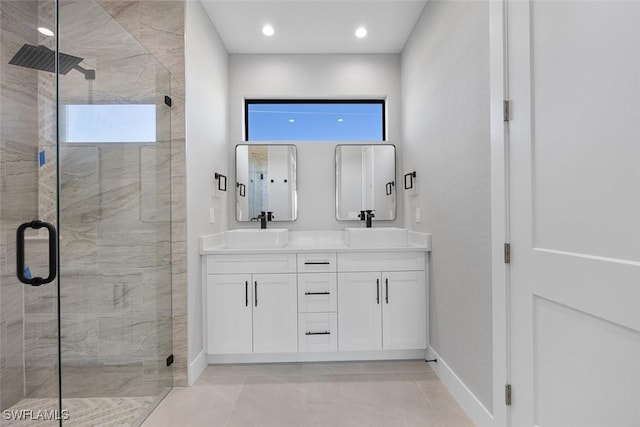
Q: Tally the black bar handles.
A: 7